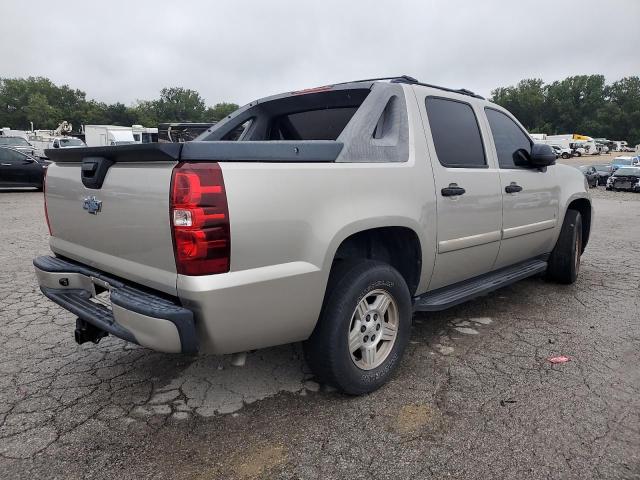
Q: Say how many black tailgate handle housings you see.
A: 1